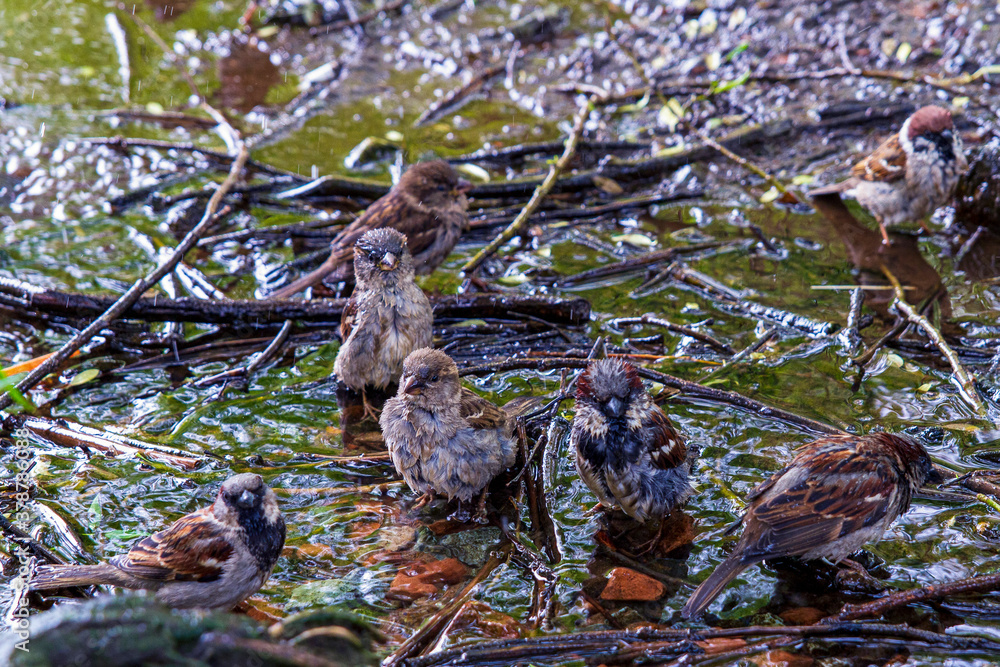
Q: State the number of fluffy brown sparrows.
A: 7